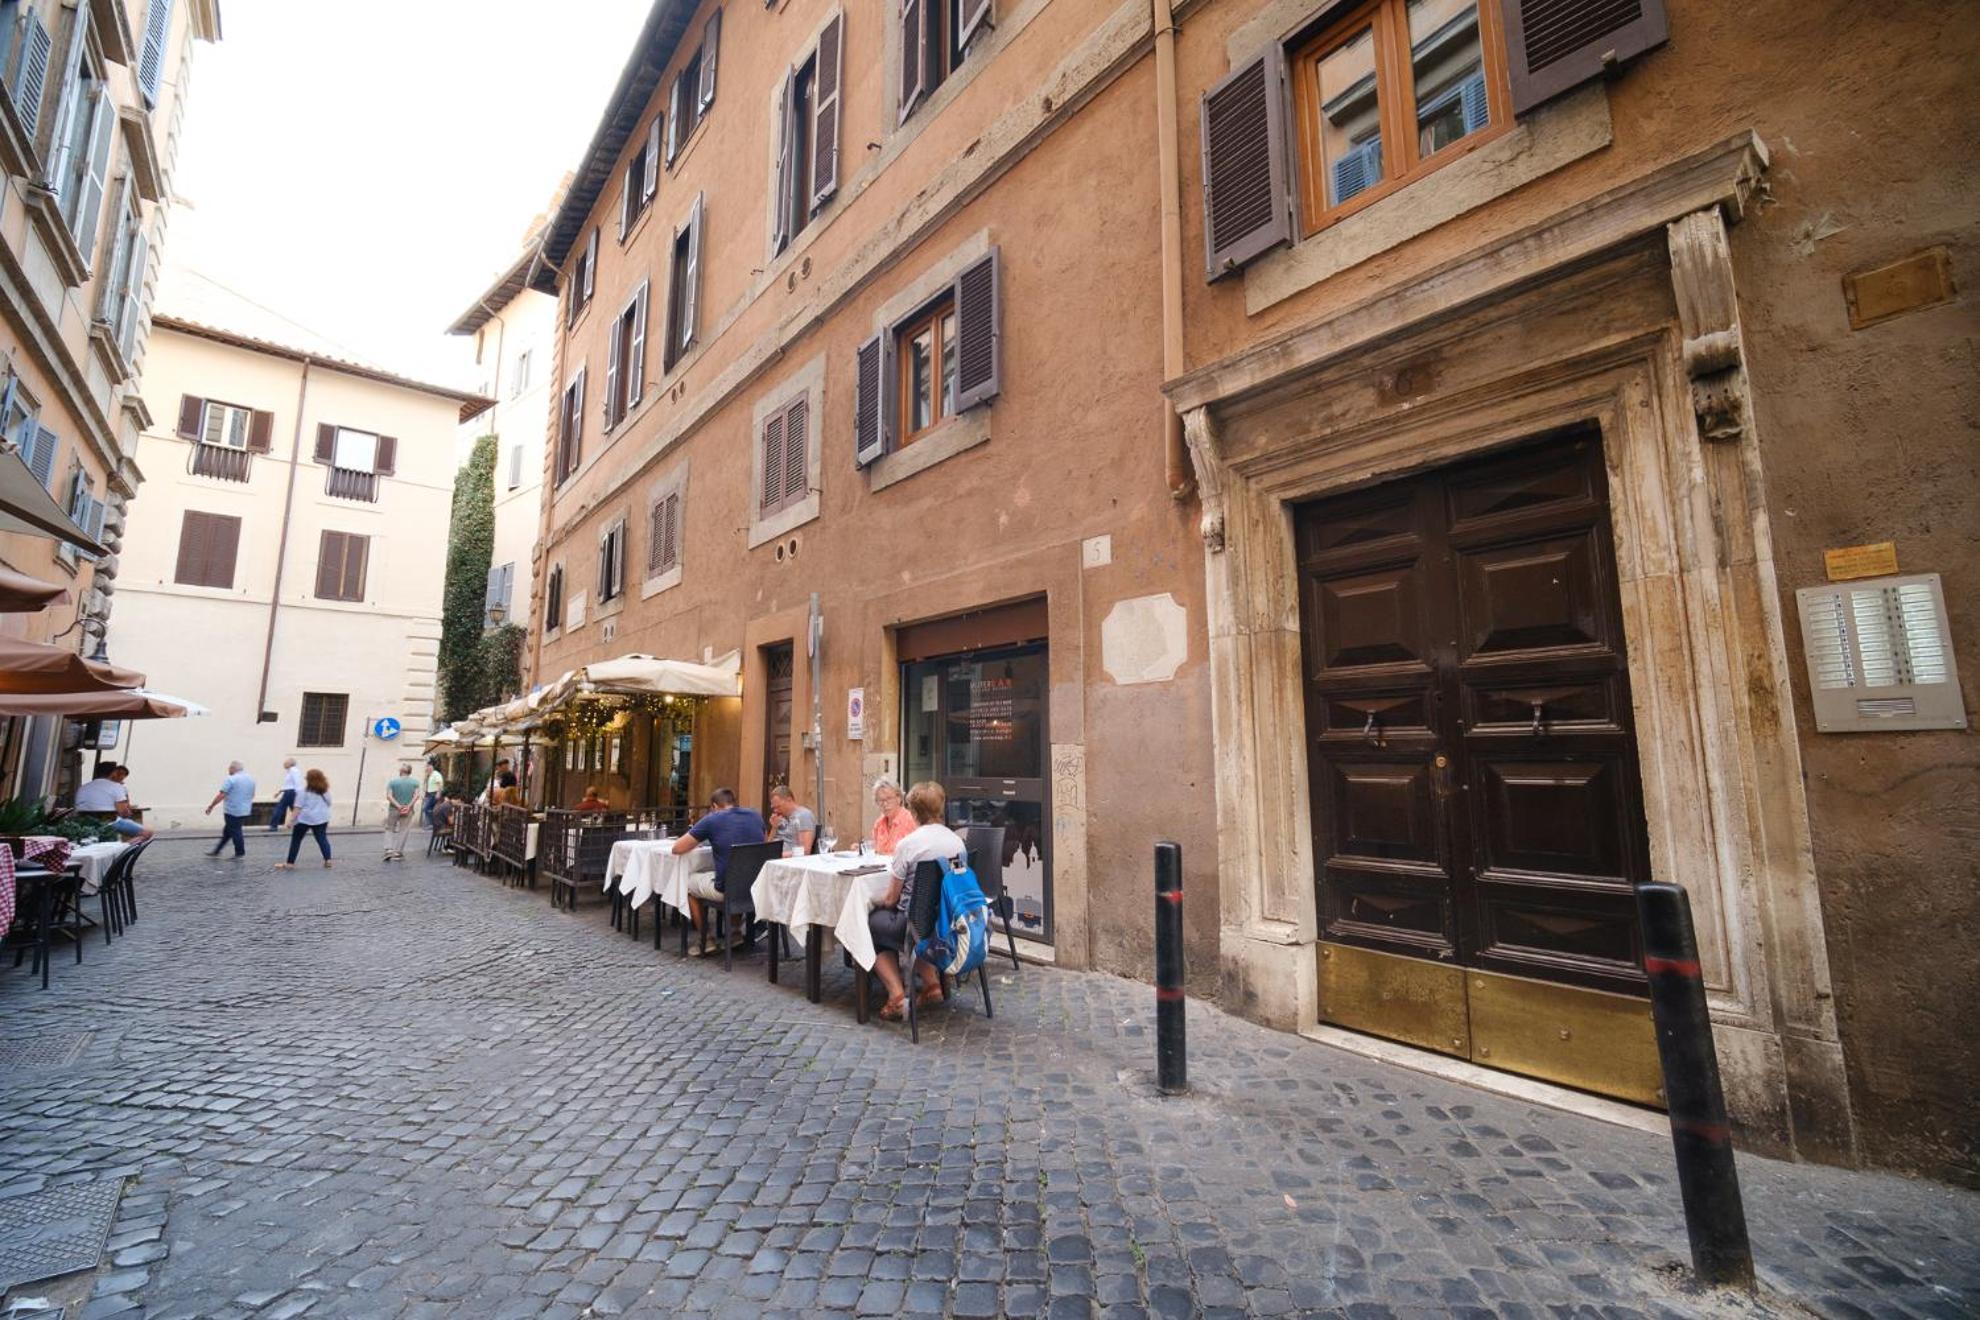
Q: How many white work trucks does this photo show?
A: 0